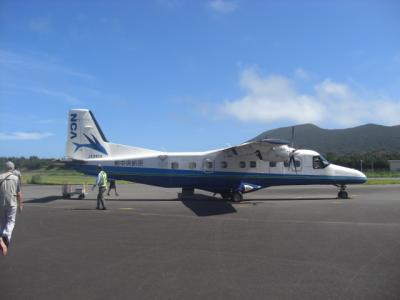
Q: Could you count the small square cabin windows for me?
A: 9